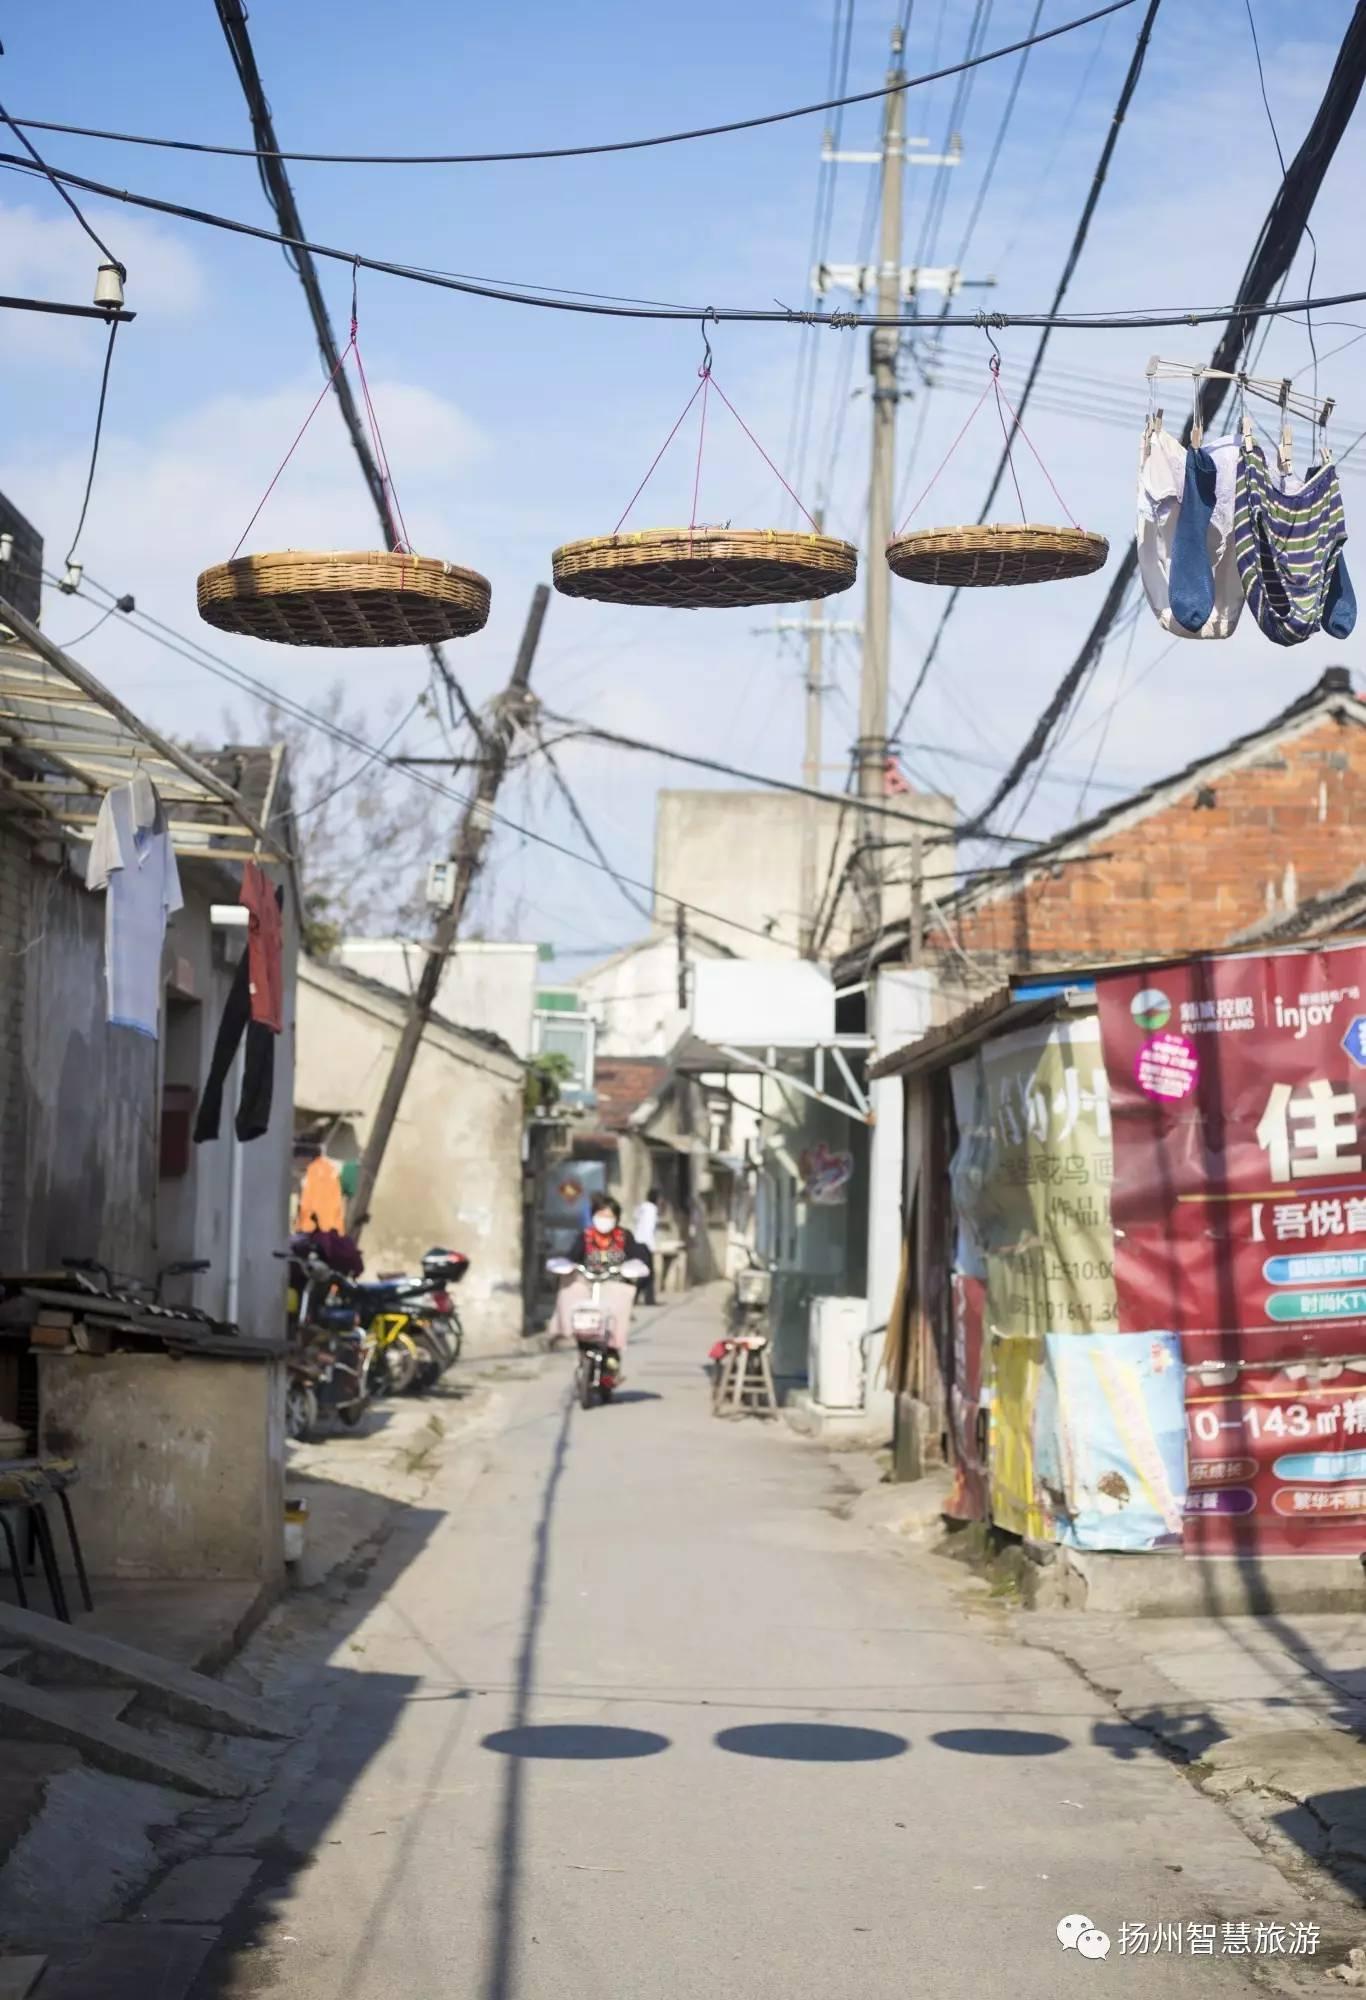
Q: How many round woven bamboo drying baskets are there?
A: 3